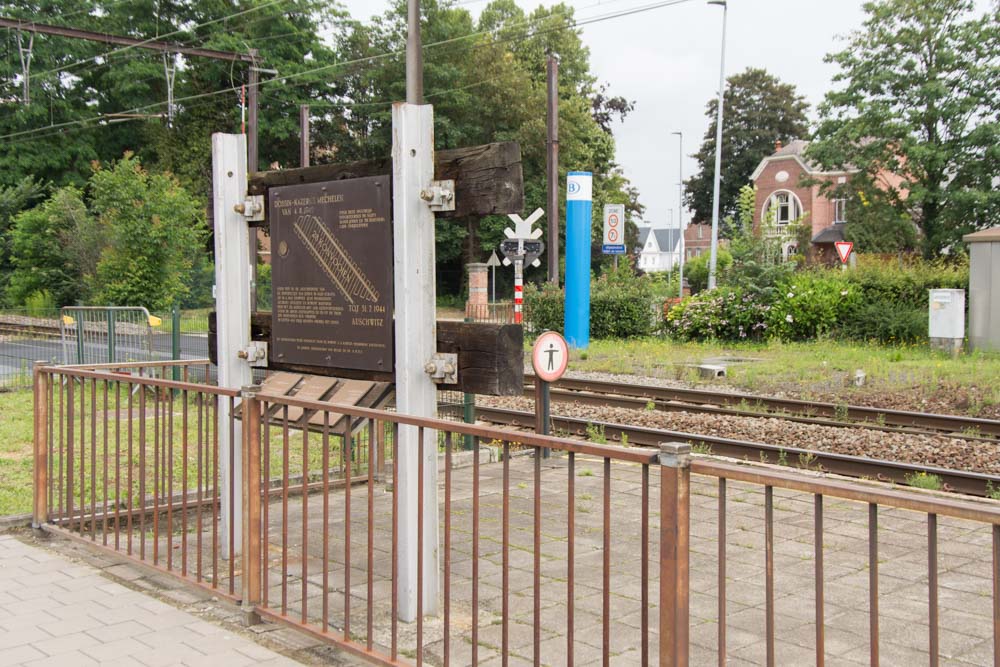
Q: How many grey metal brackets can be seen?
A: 4